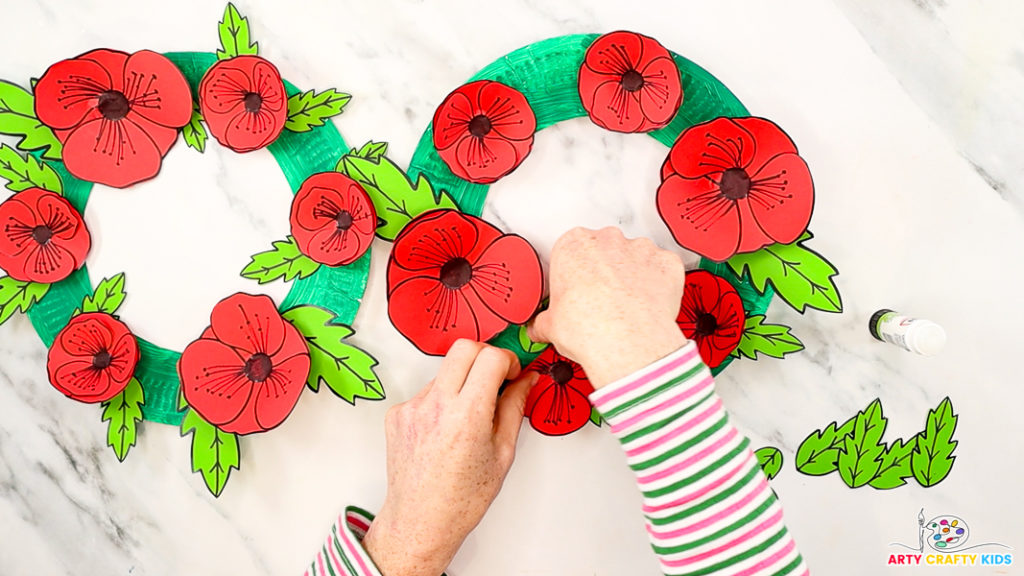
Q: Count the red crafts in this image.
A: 12